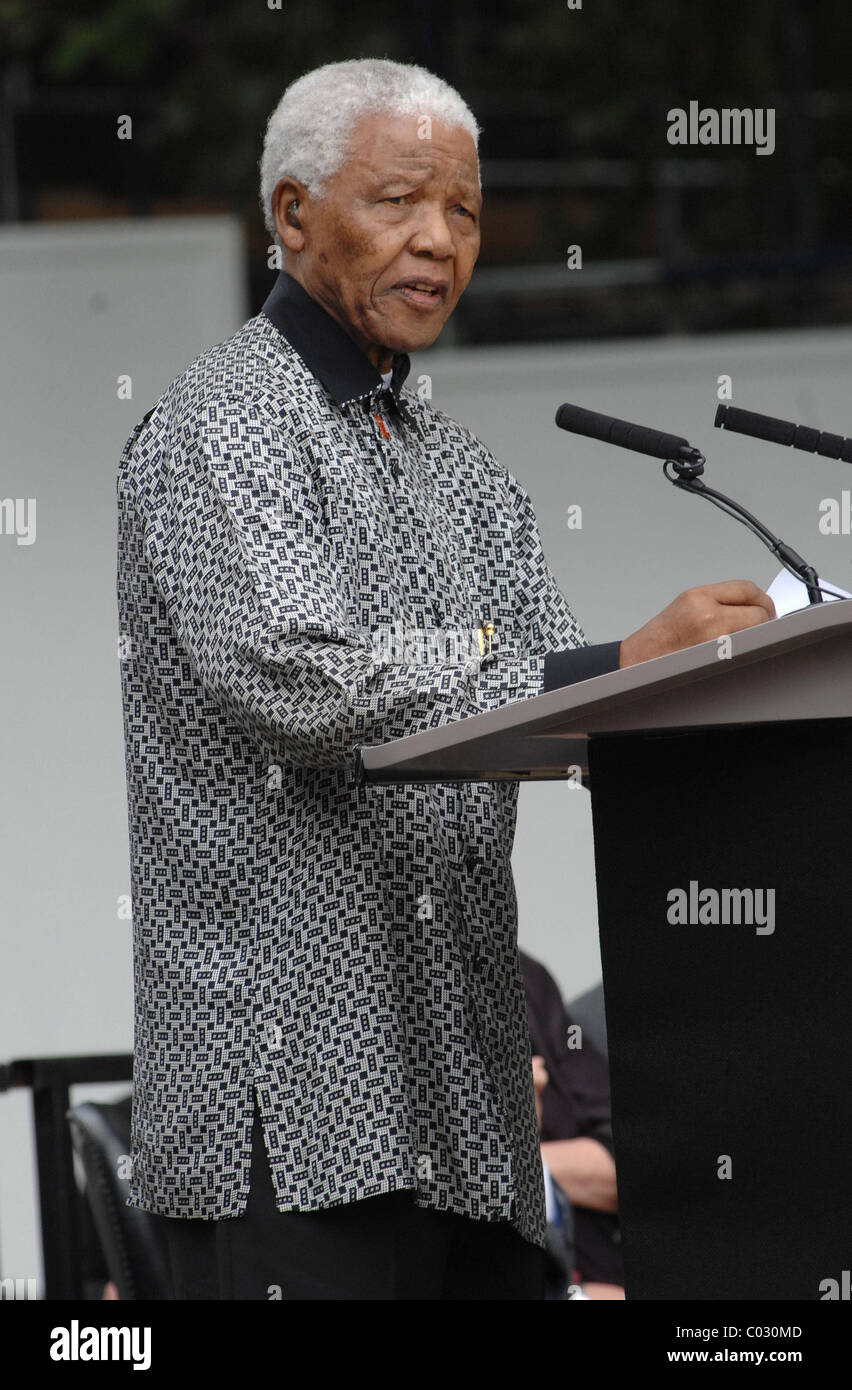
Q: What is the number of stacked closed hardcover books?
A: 0